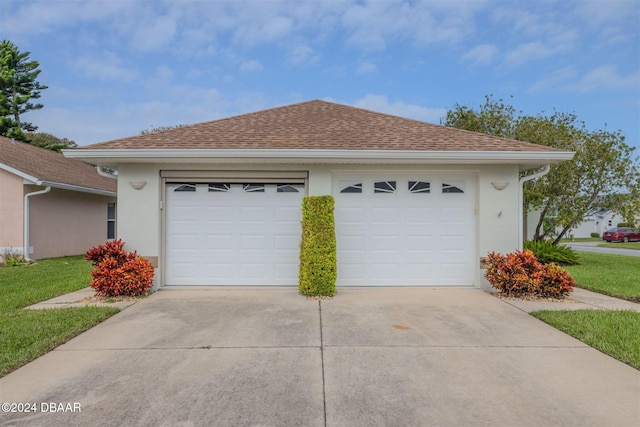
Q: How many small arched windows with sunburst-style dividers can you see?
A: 8